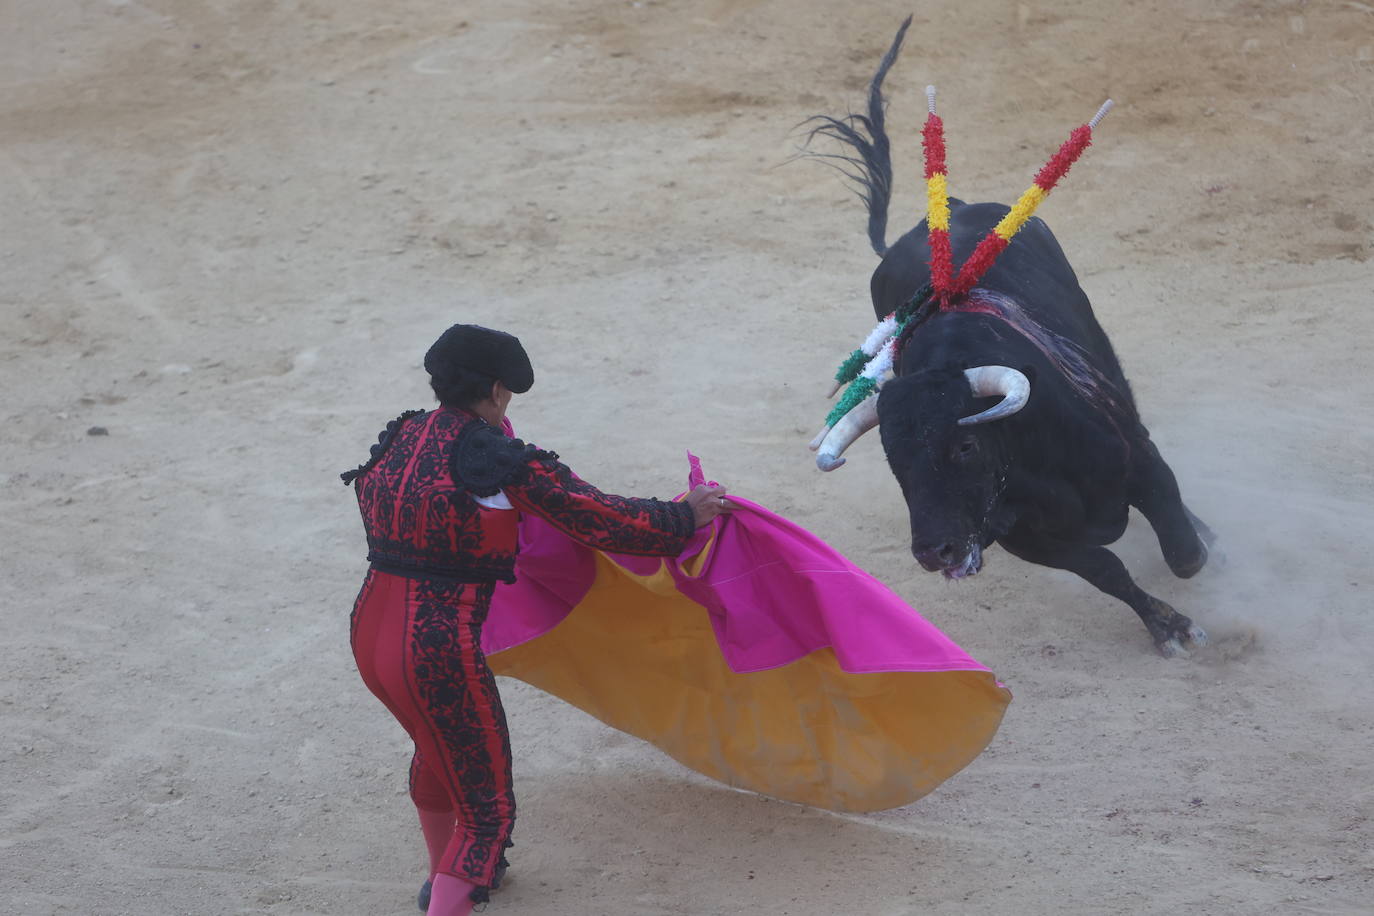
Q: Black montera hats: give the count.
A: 1